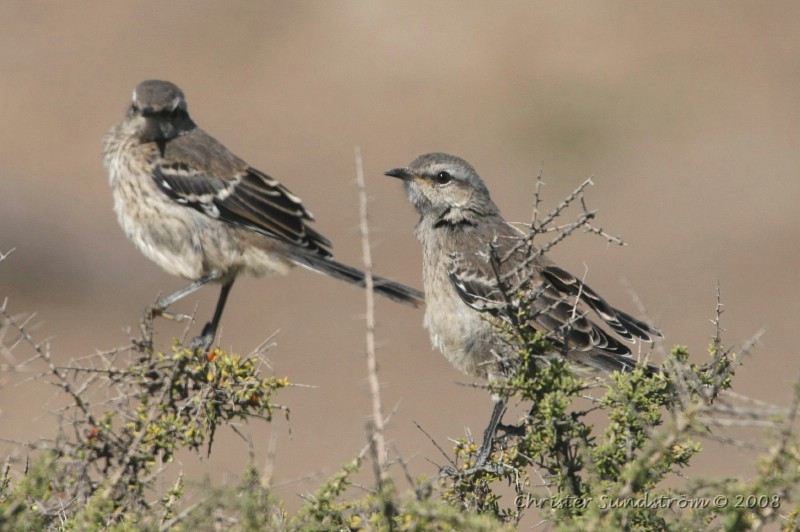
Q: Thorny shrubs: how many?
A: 2